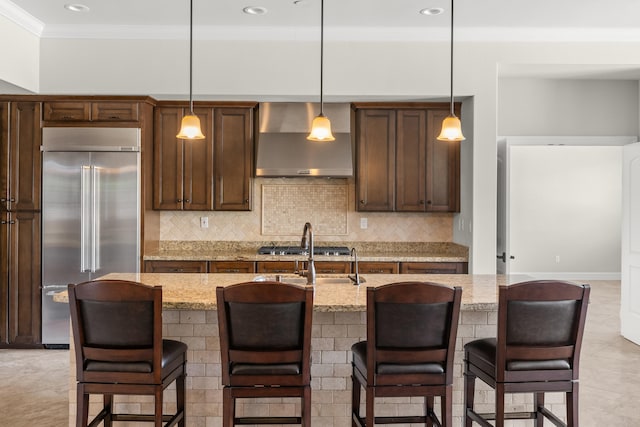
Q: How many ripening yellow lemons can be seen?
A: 0